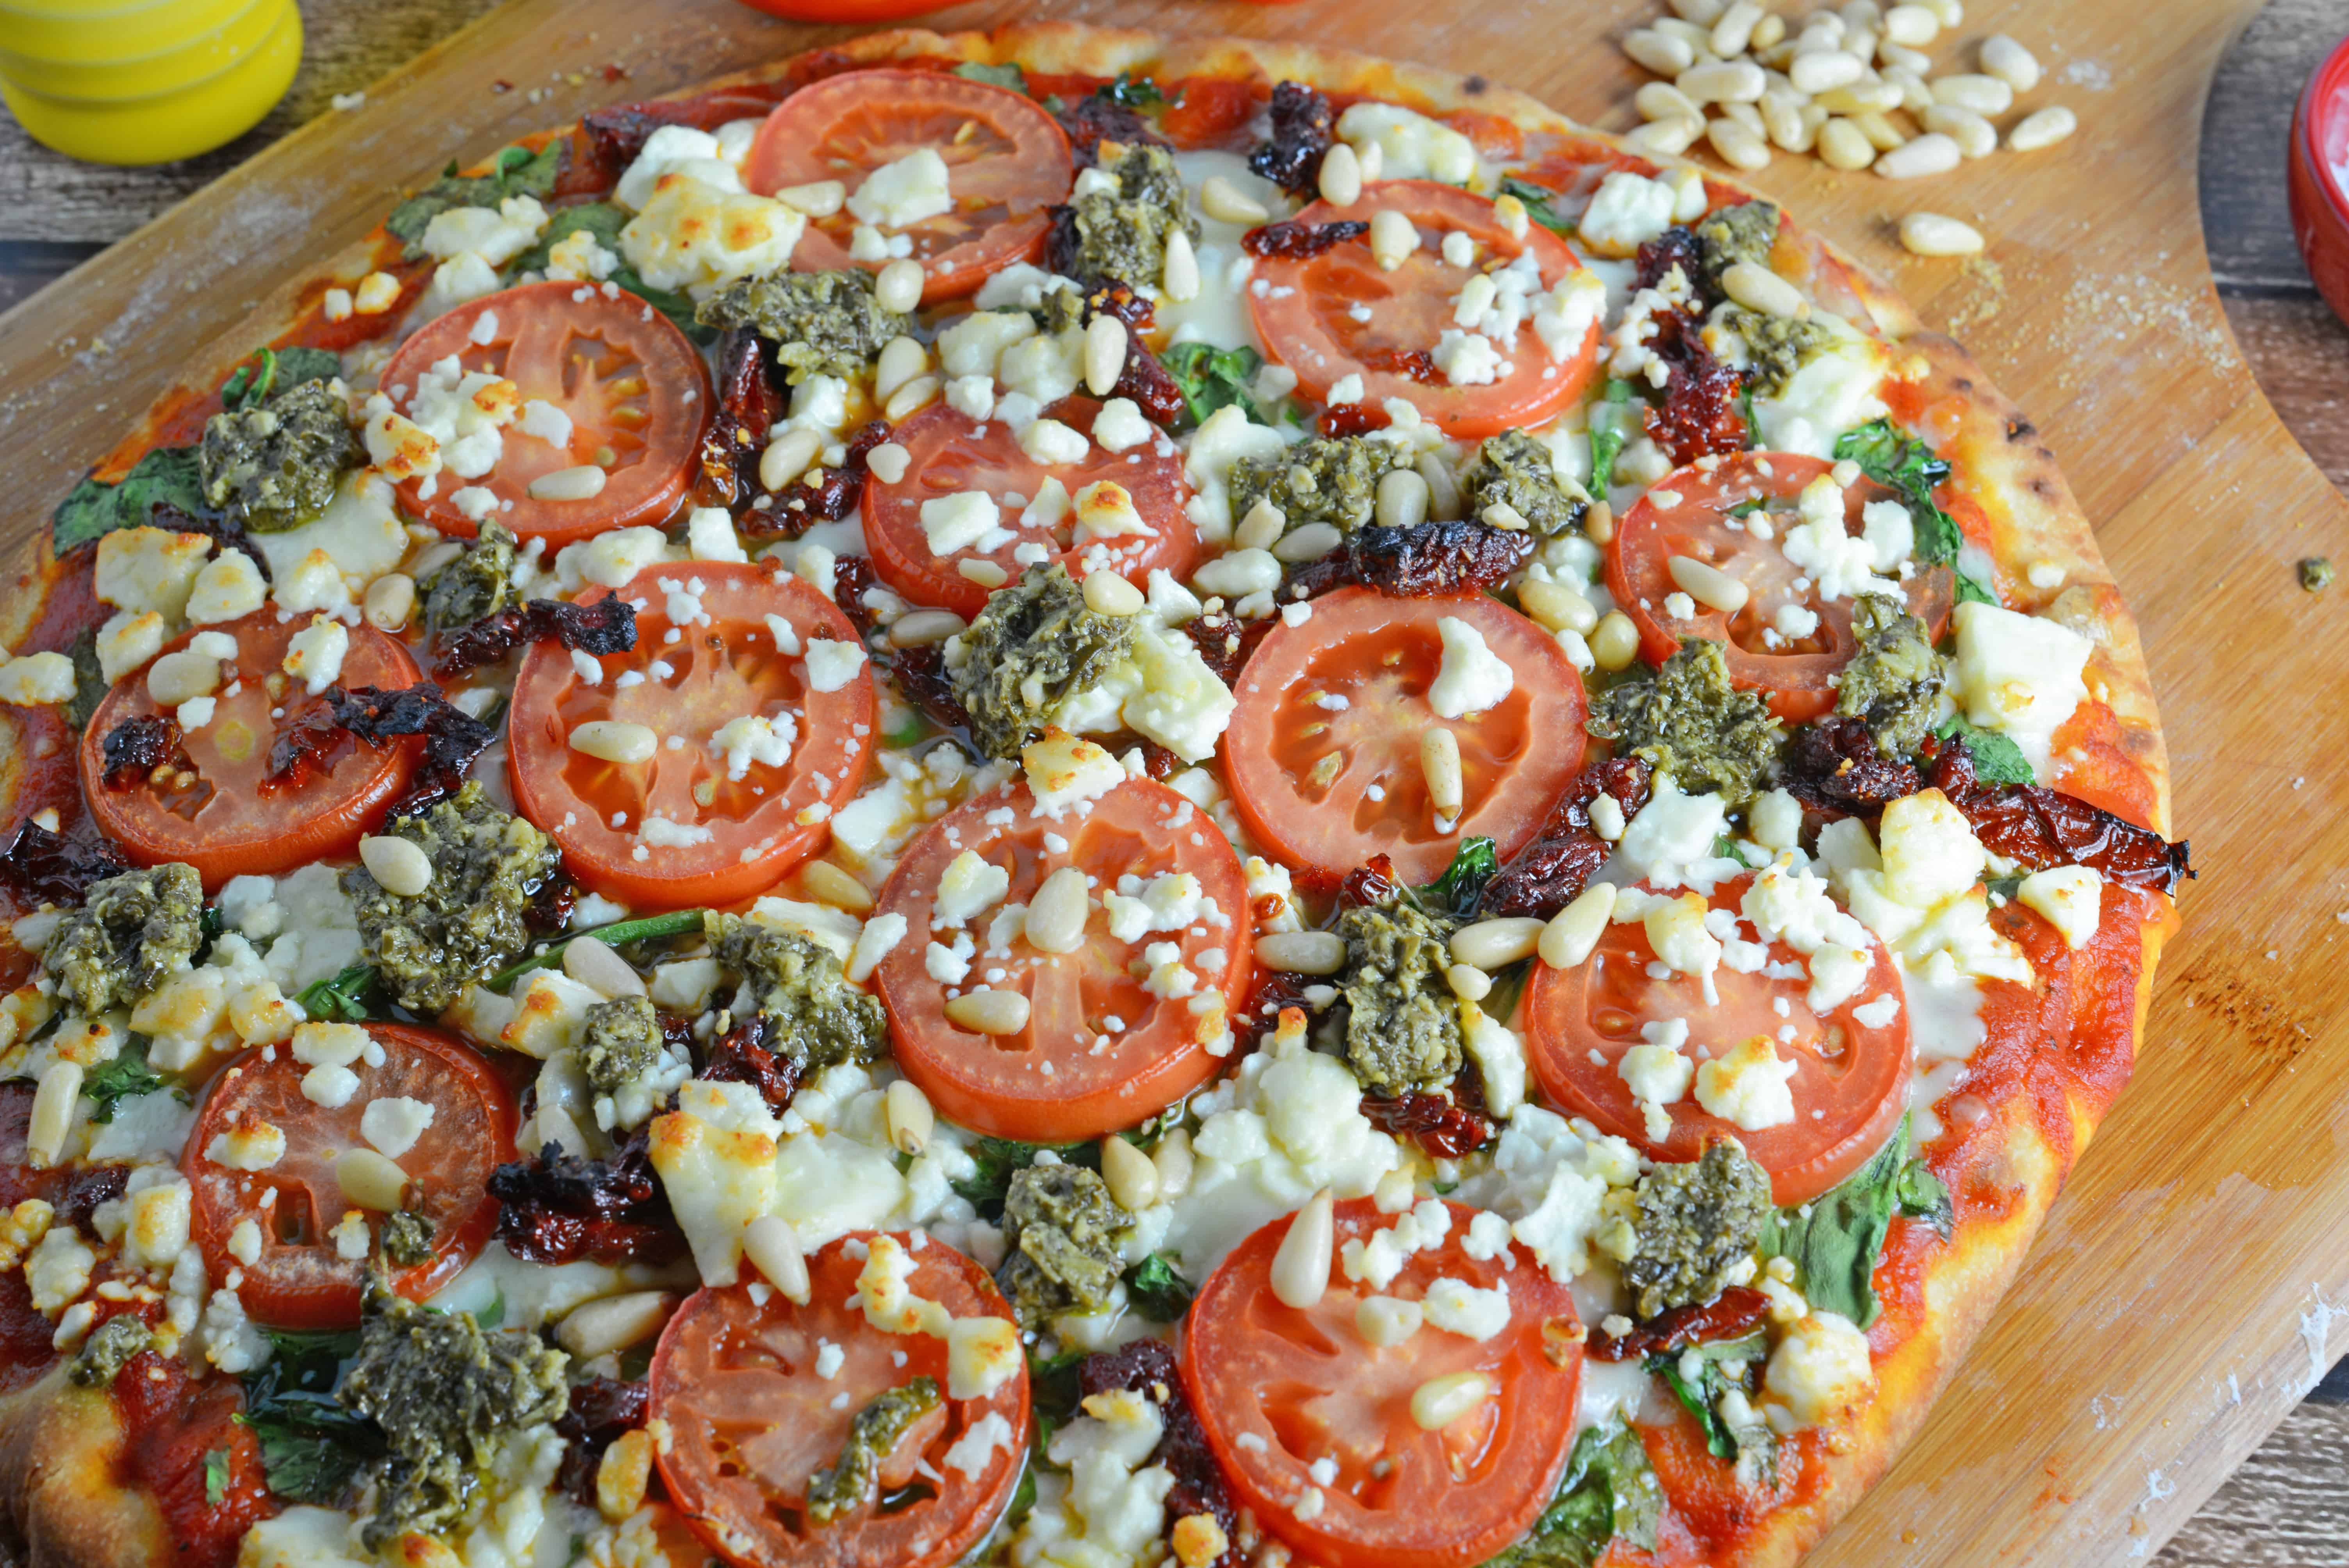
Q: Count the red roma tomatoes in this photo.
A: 13